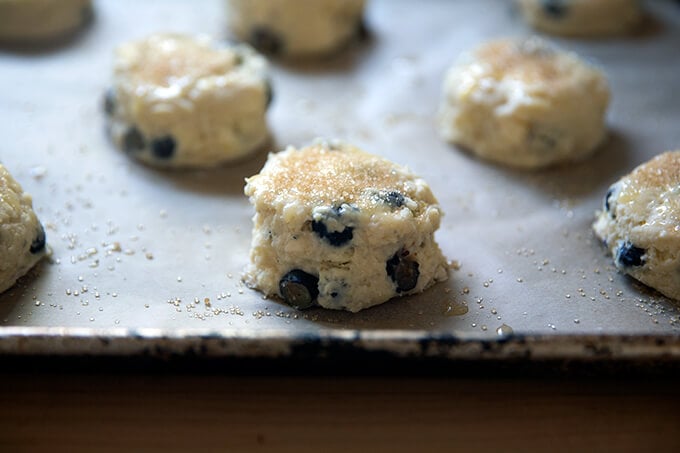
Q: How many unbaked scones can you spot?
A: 8